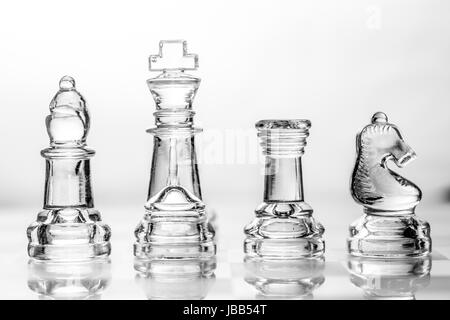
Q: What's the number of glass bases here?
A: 4